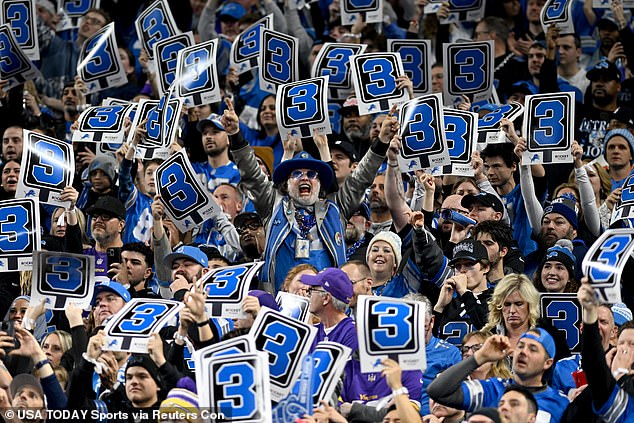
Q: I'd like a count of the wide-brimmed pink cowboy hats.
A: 0